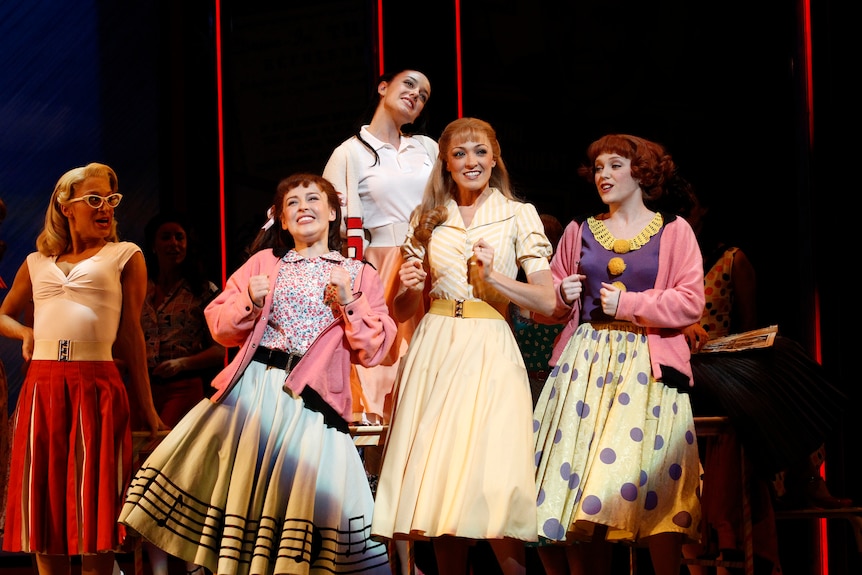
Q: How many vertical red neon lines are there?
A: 4